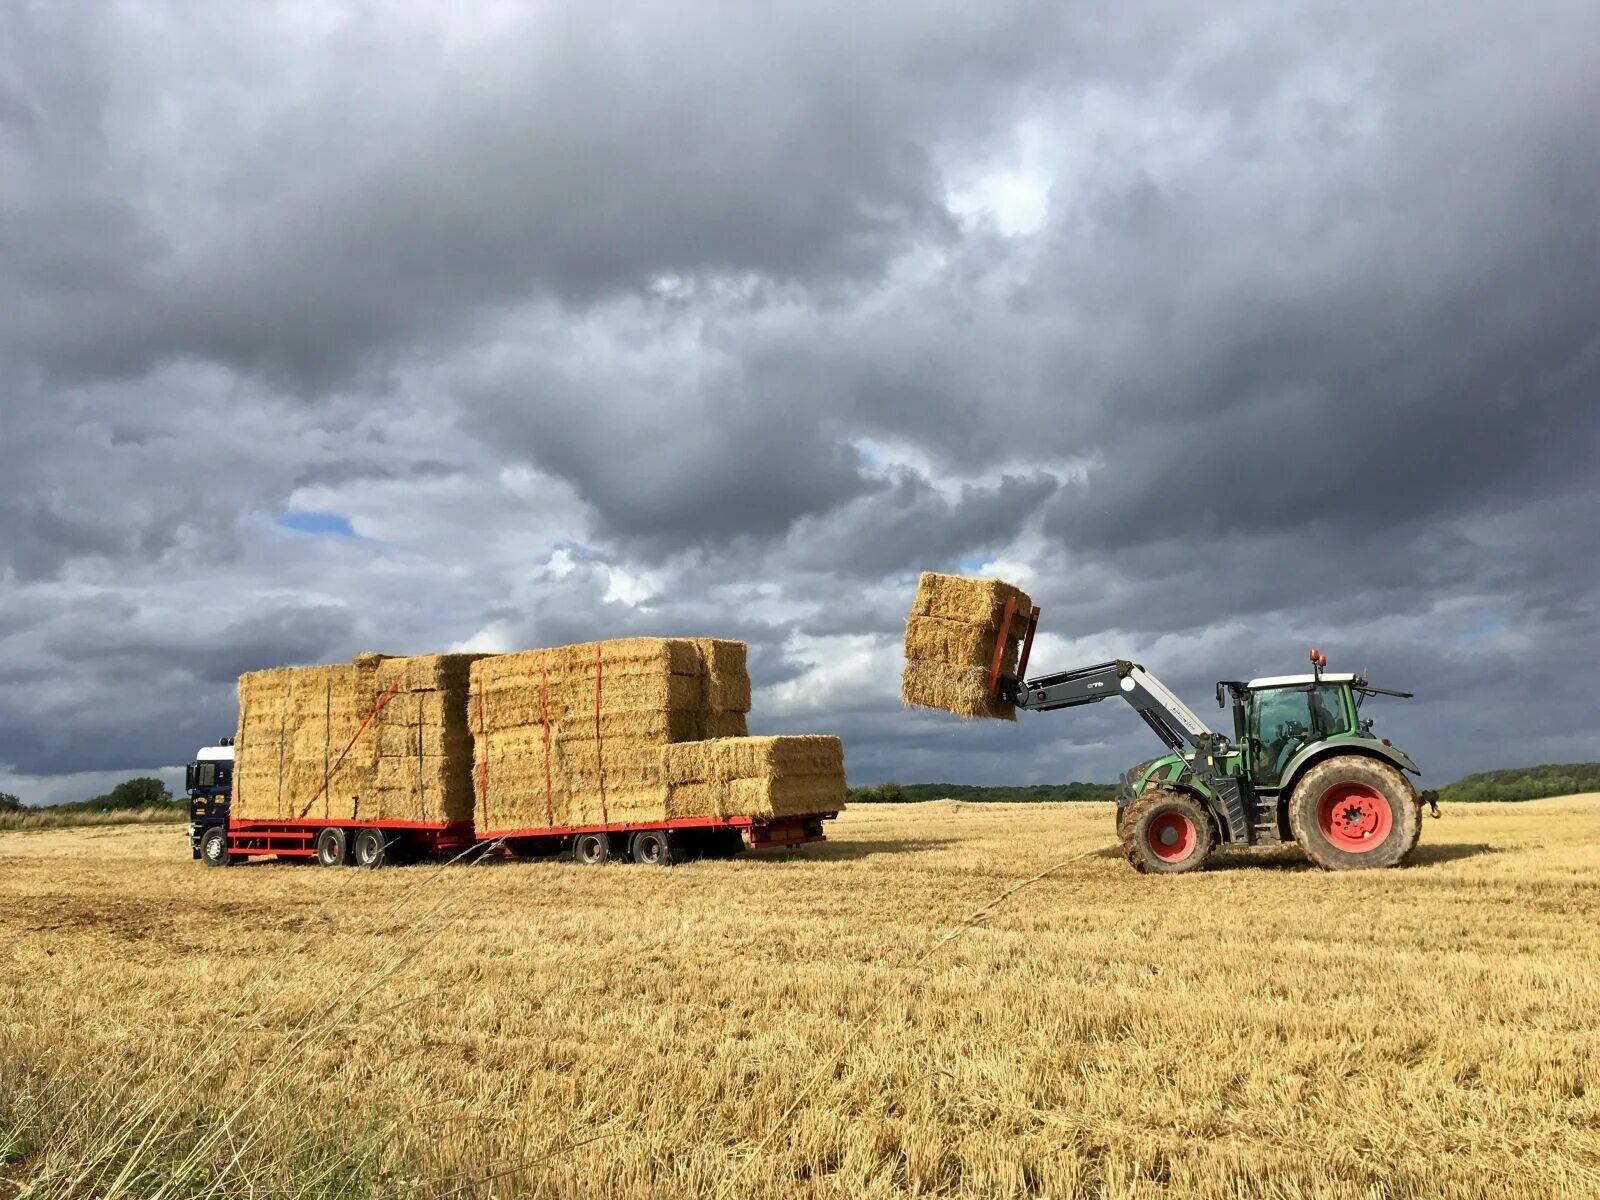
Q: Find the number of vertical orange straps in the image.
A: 3